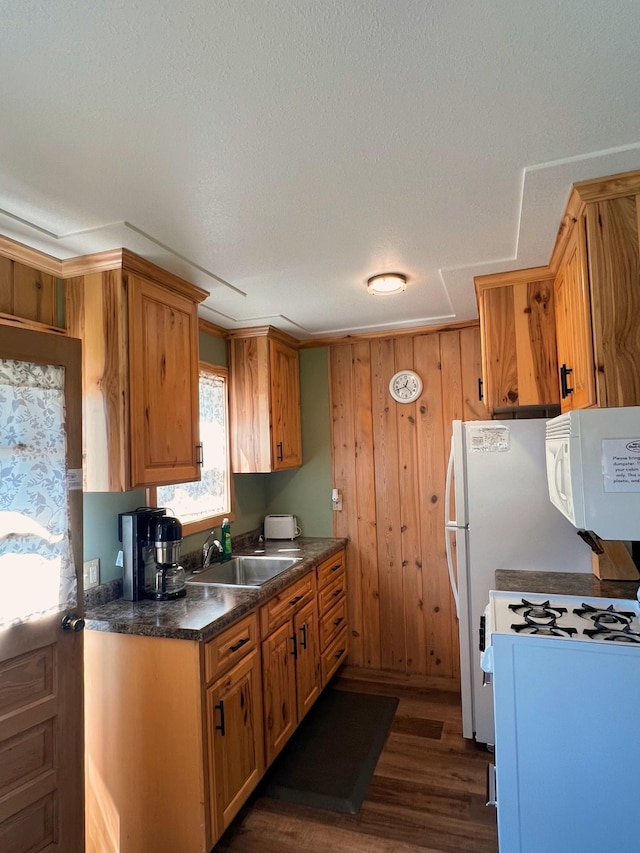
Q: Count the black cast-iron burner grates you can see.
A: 4